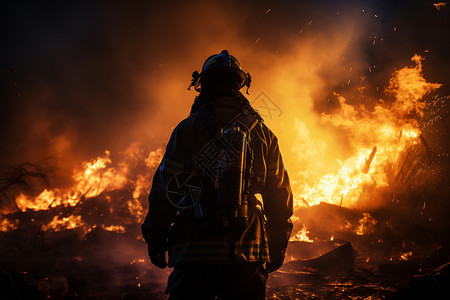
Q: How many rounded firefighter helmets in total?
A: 1